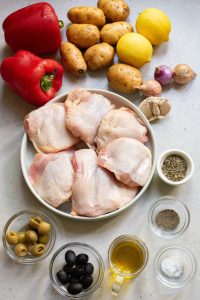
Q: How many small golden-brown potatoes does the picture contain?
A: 7